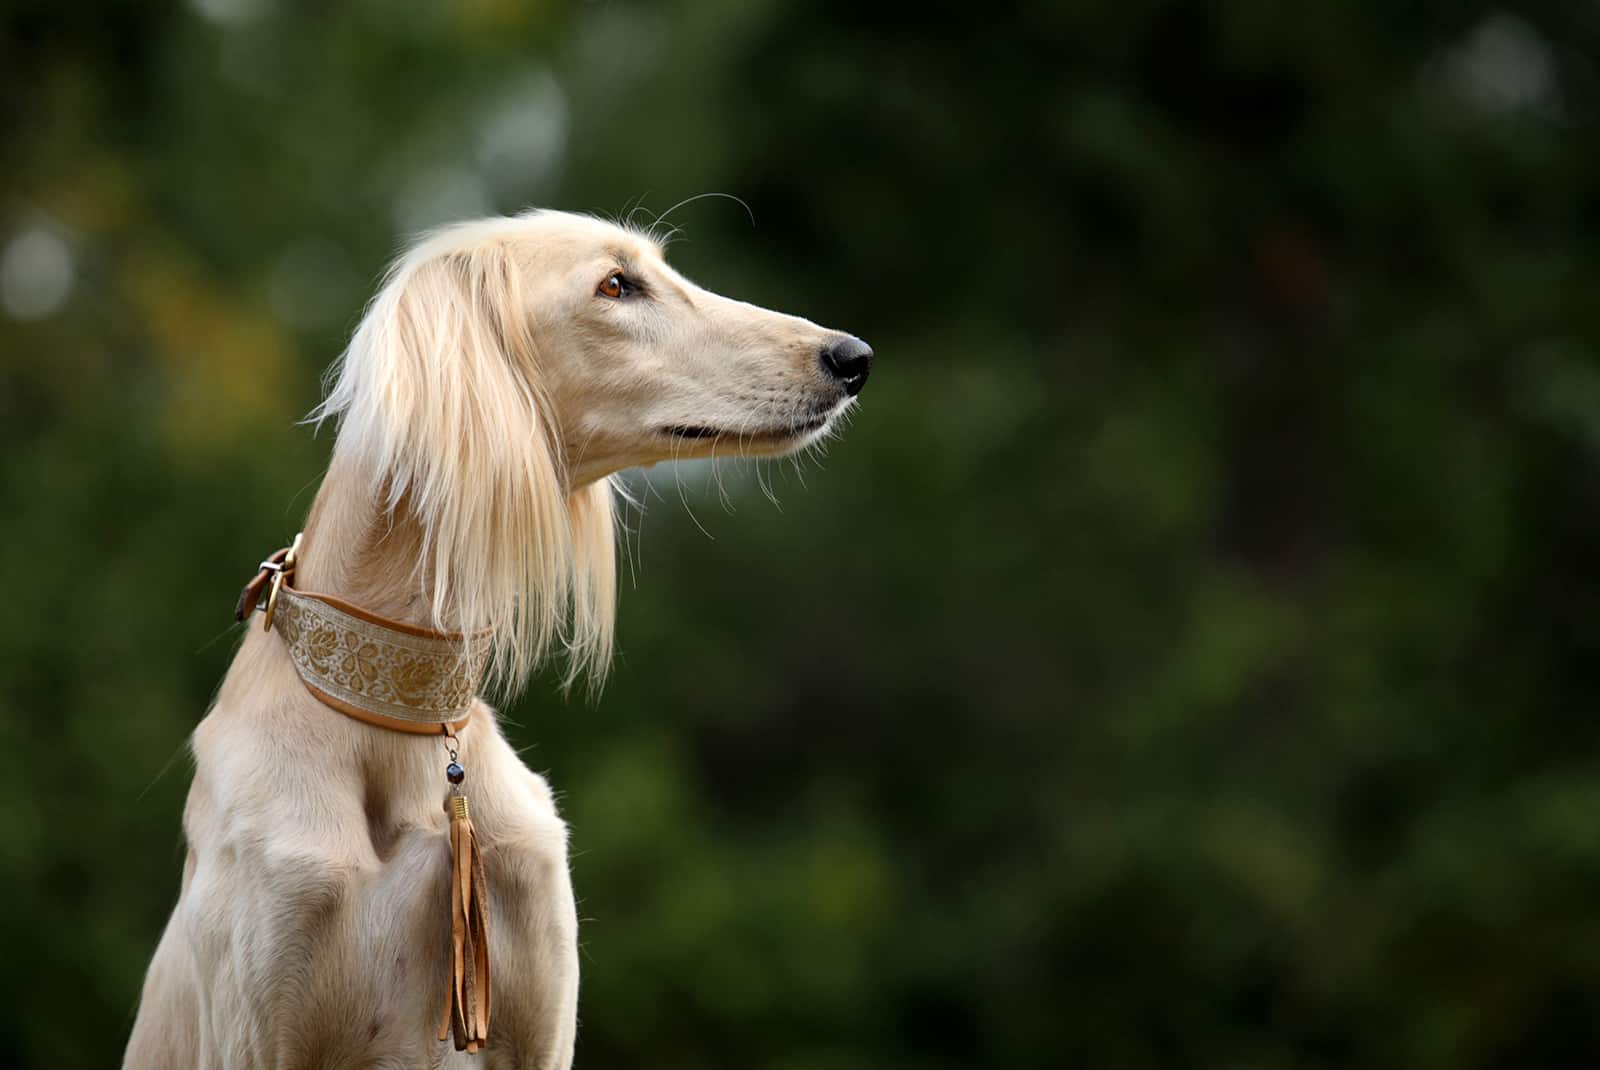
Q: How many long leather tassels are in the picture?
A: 1